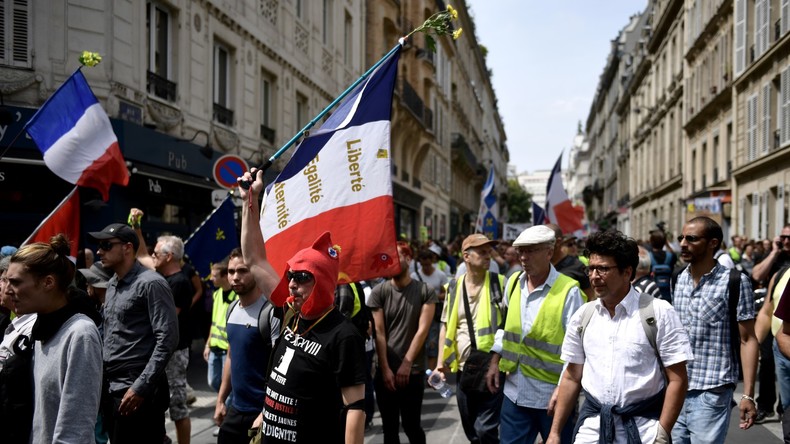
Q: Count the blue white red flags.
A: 3